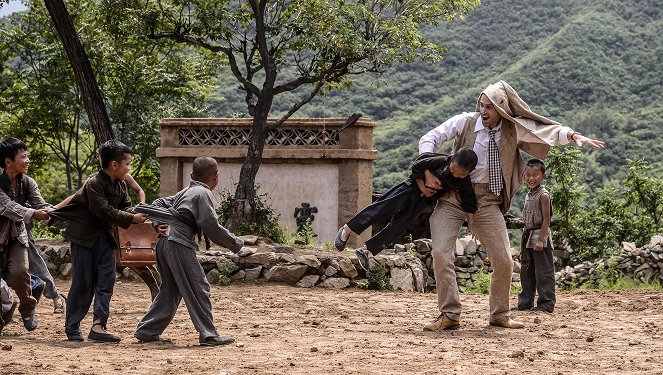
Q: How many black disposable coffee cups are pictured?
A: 0